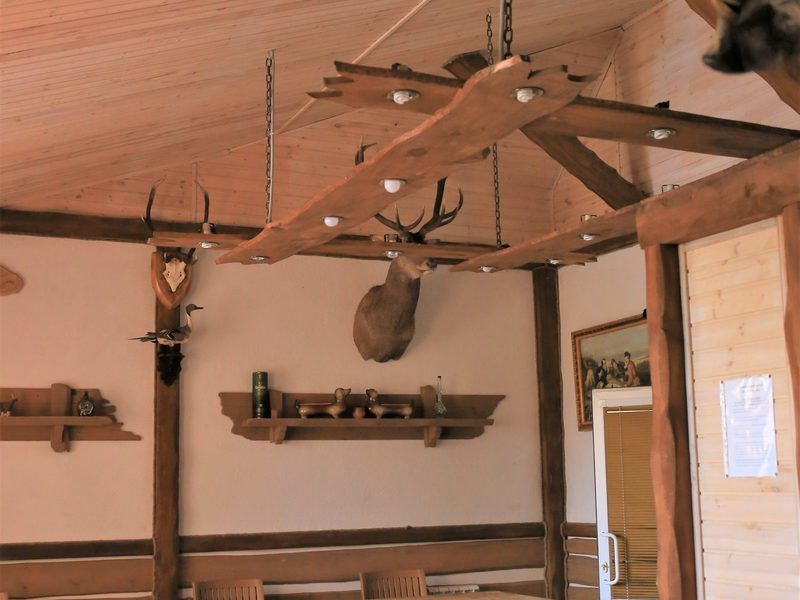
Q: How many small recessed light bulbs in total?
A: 11